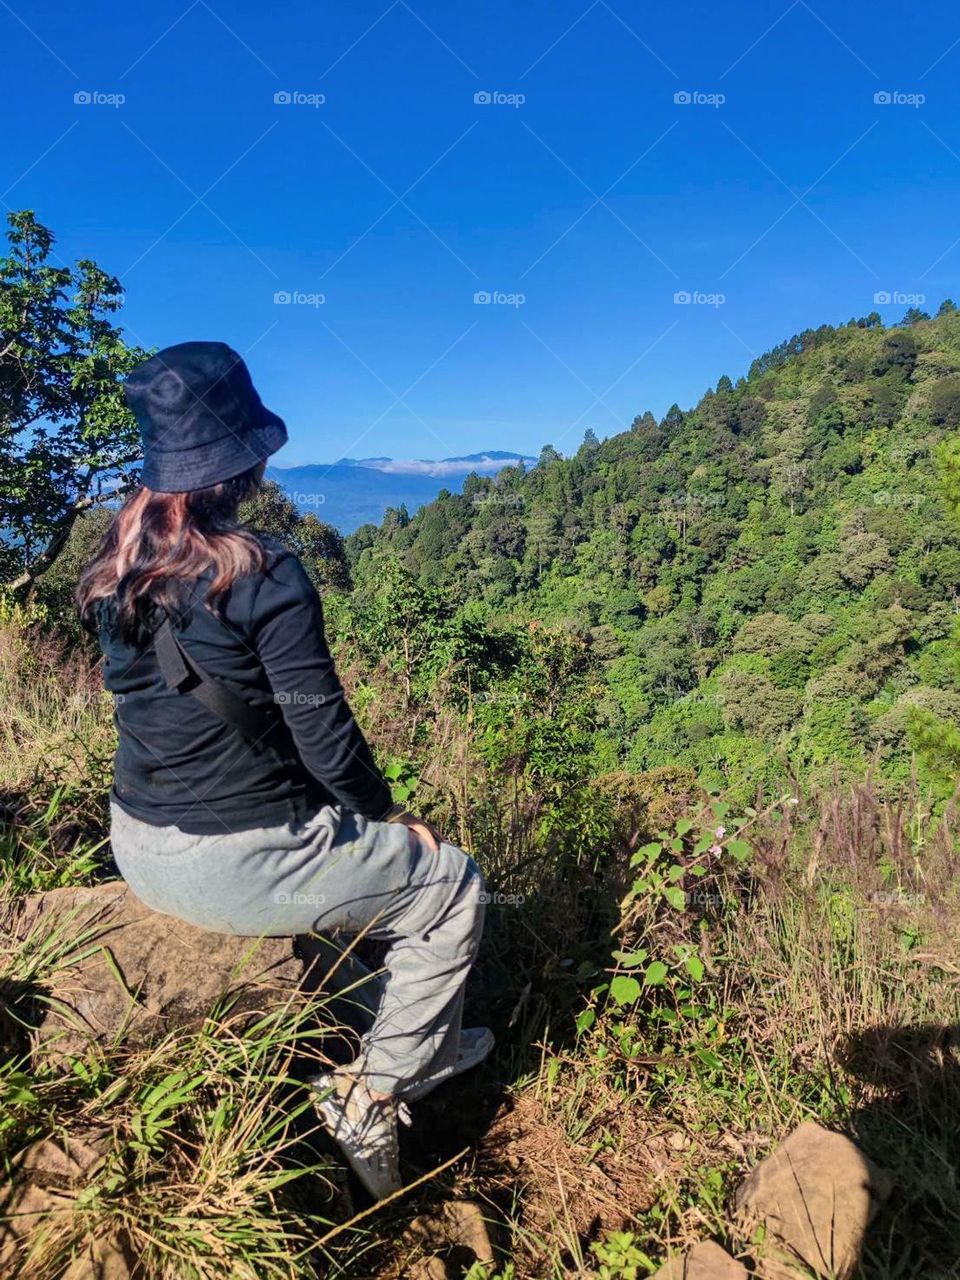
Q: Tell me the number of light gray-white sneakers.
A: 2